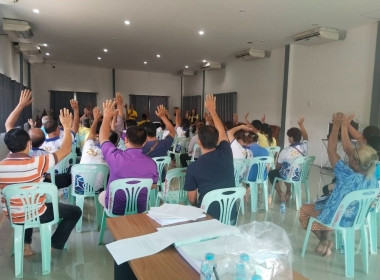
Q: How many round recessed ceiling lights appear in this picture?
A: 11